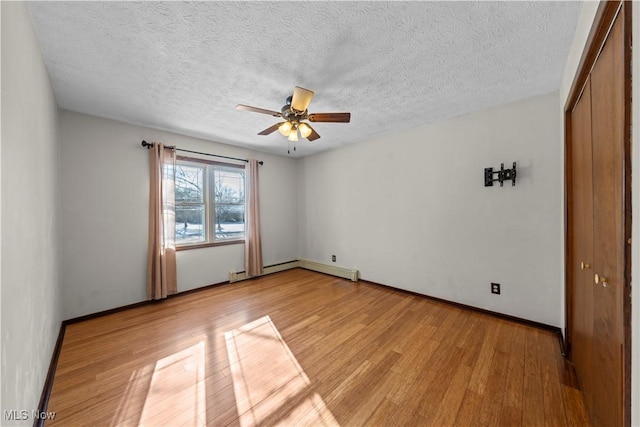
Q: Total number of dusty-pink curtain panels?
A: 2